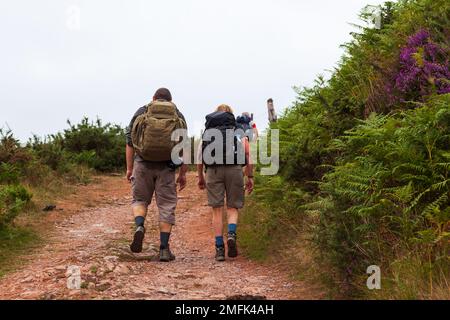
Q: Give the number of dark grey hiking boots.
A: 4